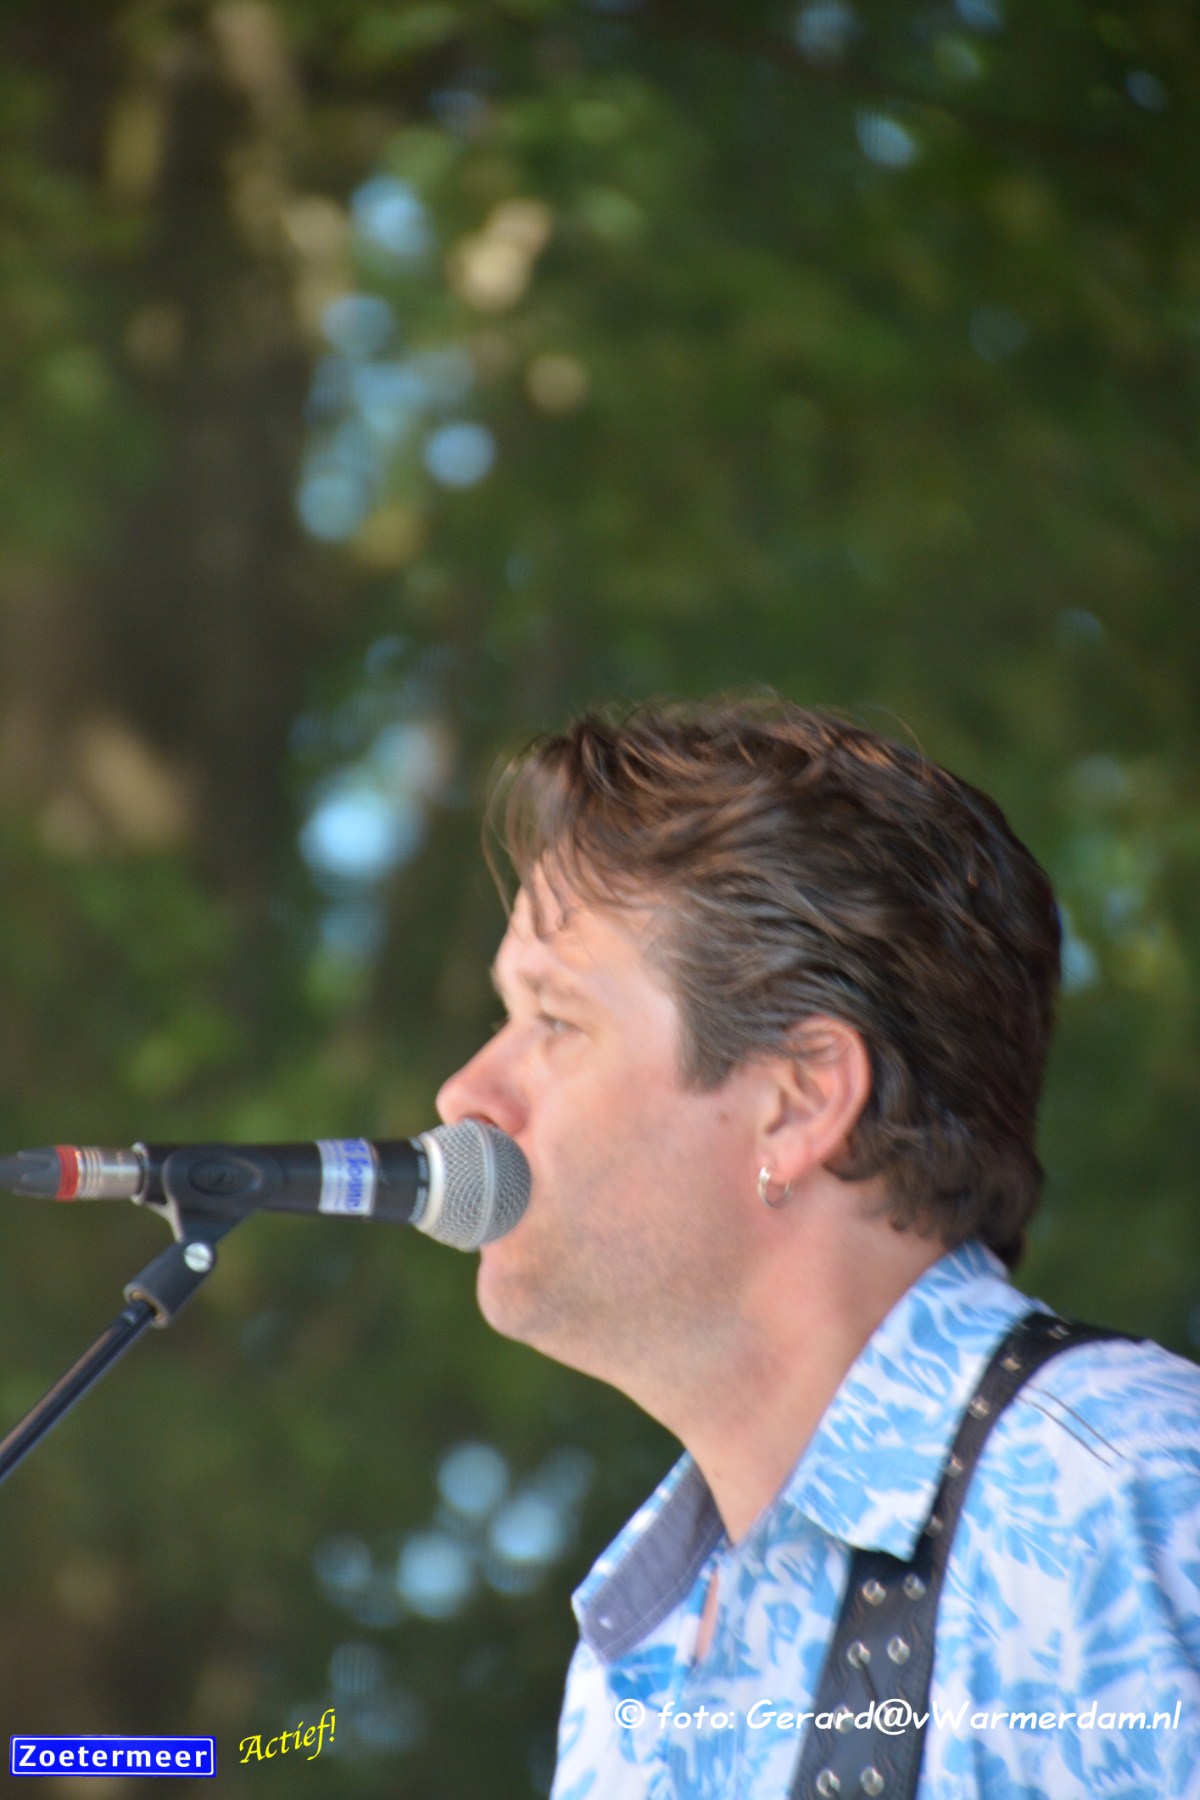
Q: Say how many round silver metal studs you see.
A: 13